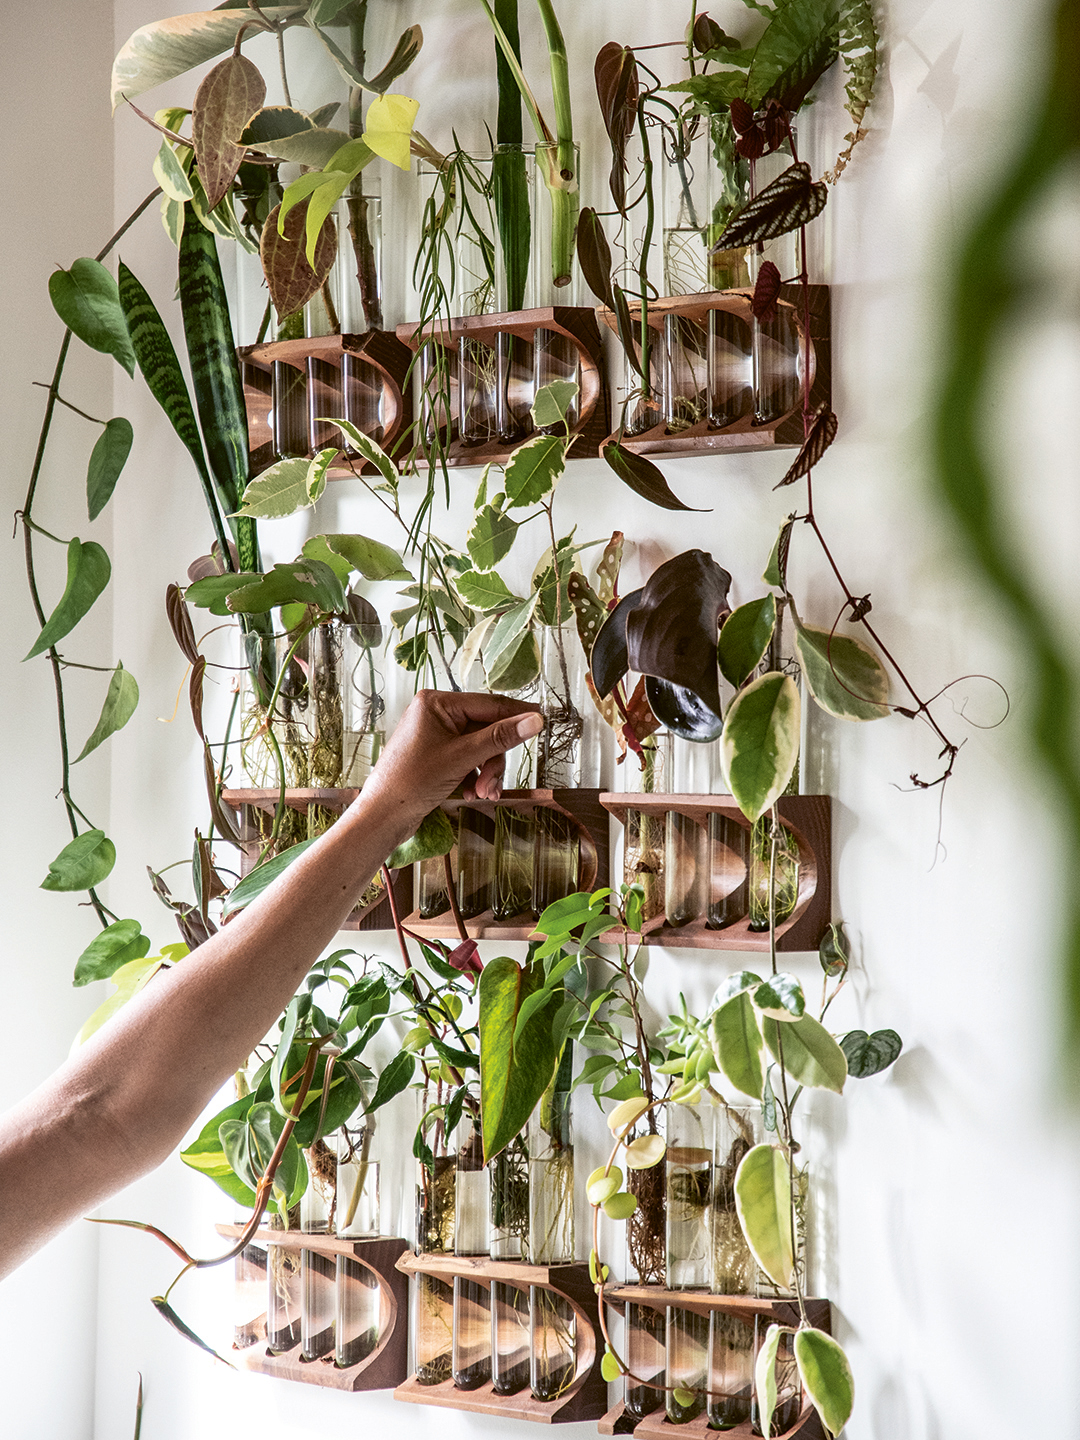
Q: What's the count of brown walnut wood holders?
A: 9